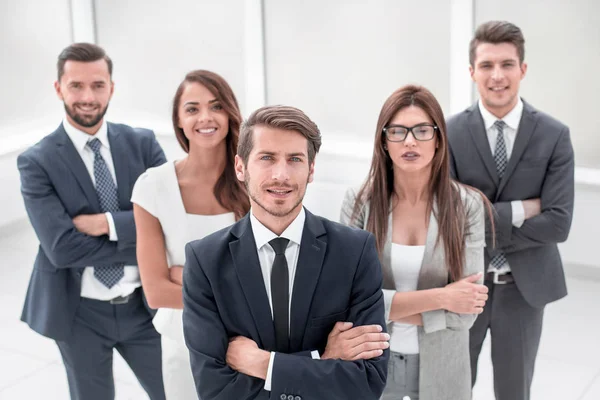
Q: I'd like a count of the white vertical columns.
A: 3